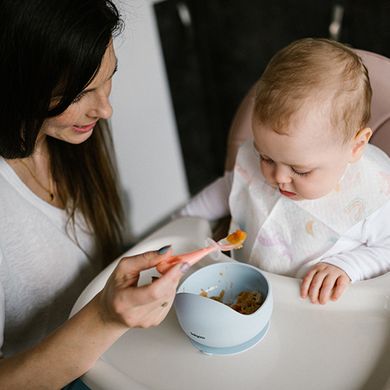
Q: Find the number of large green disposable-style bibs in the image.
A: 0